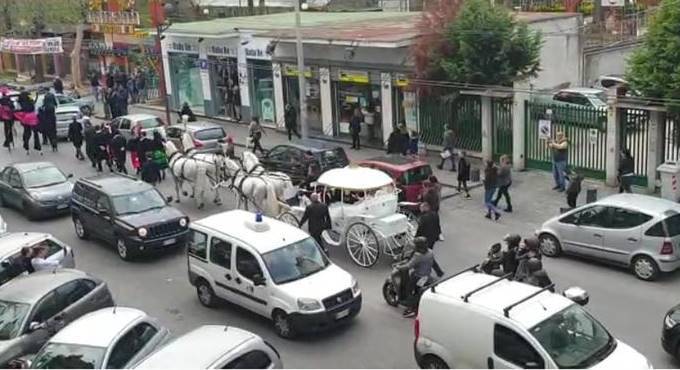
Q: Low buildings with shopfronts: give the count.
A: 1